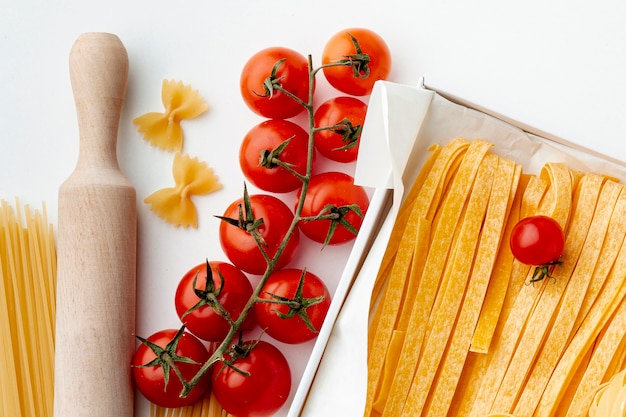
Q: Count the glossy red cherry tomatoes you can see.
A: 11